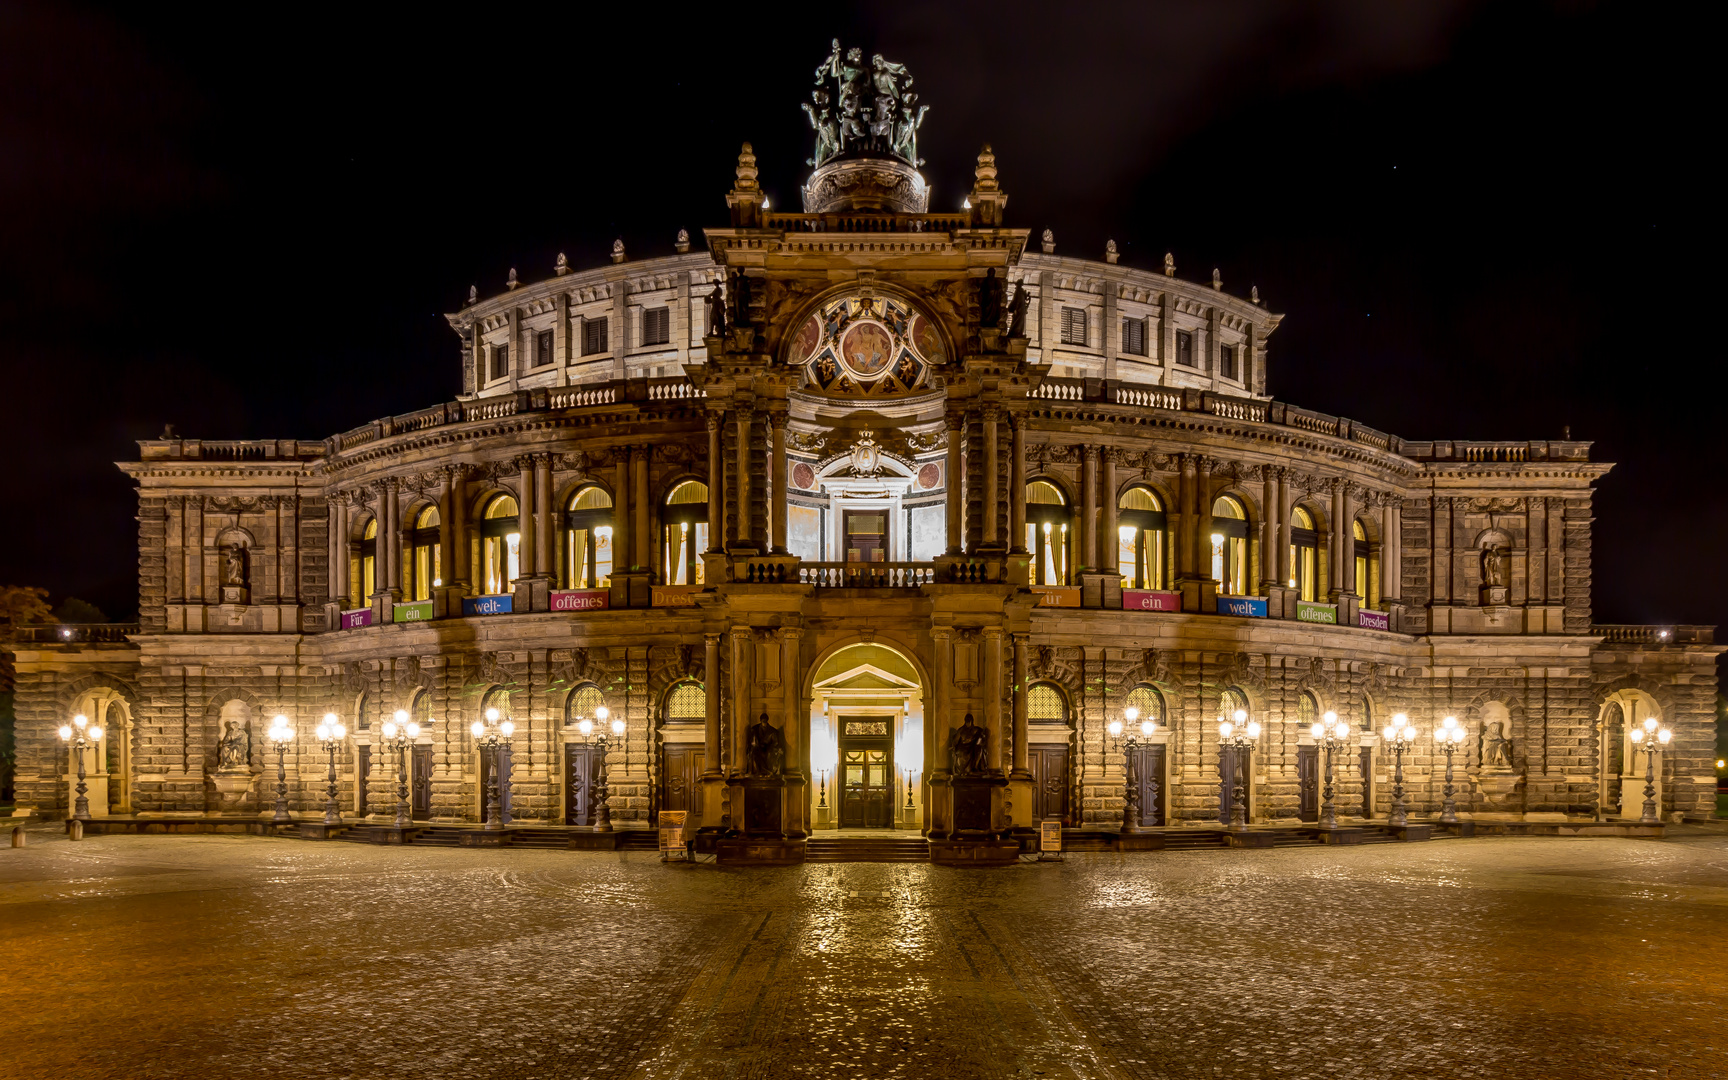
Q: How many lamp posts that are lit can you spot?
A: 12